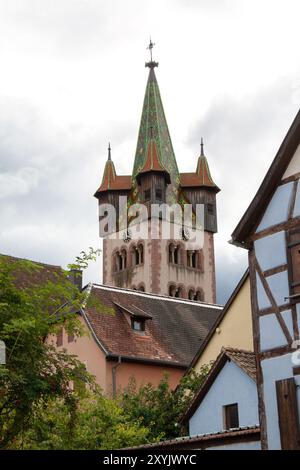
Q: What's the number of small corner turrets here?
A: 3